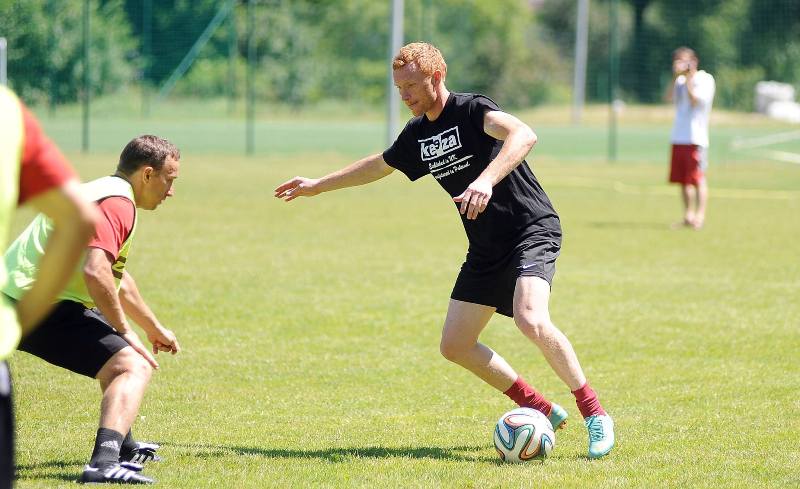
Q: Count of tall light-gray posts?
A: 2